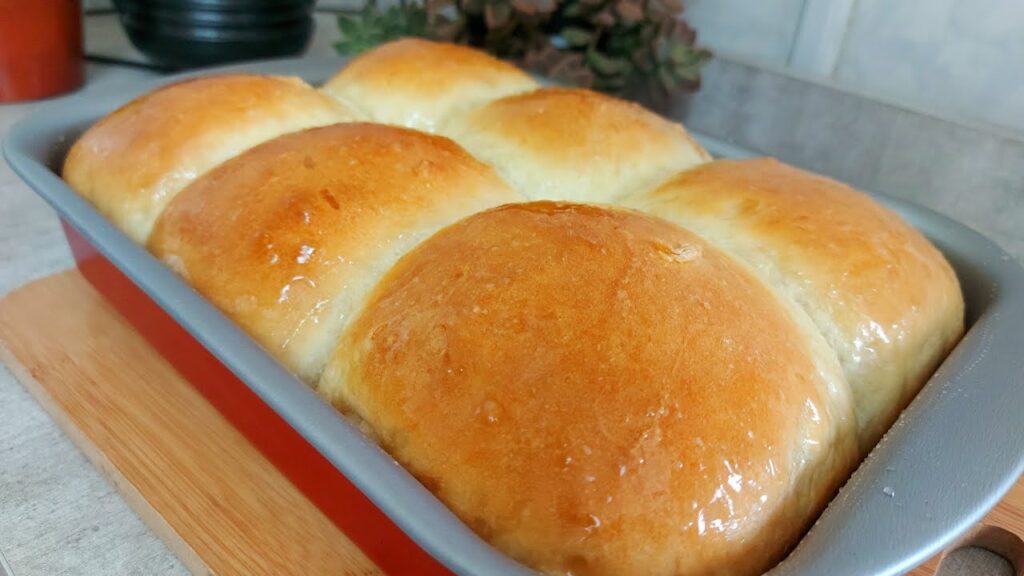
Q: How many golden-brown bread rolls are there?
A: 6